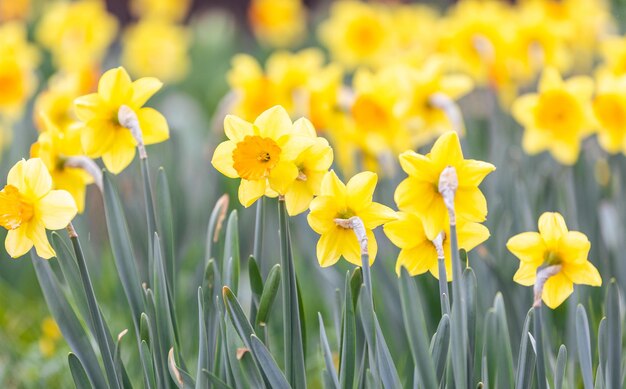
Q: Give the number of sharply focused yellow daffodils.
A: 8